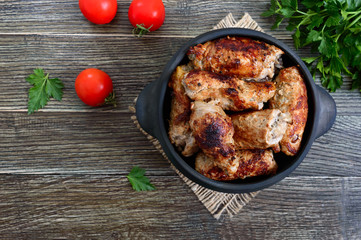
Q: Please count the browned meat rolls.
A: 7